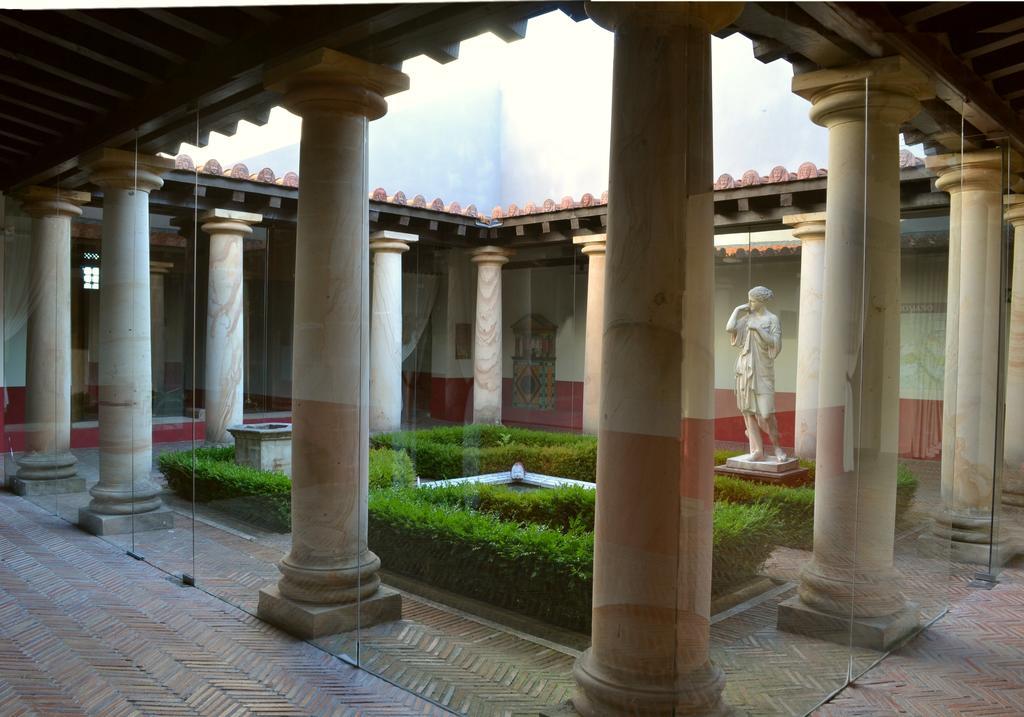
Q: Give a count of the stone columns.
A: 12